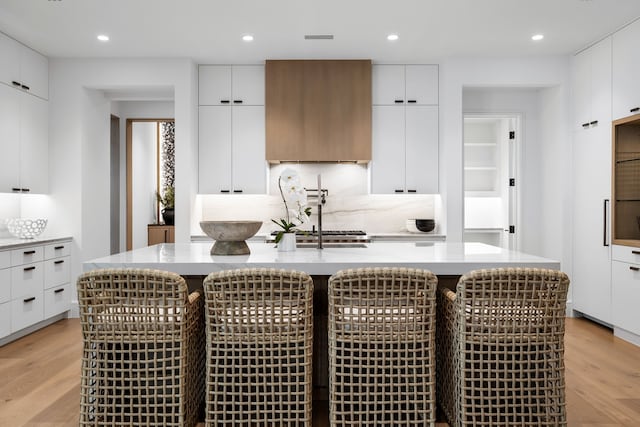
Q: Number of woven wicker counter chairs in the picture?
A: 4